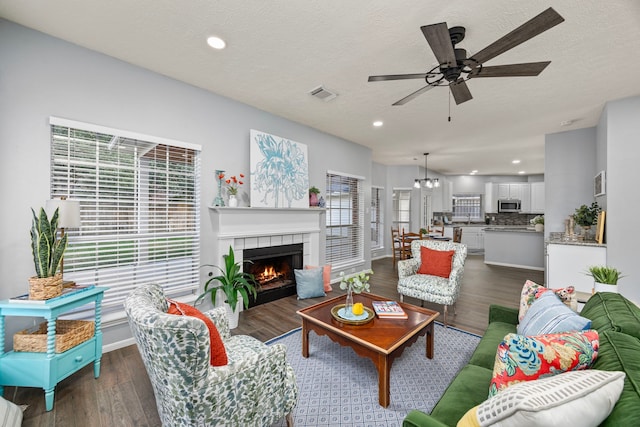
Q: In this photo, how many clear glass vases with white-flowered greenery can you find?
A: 1